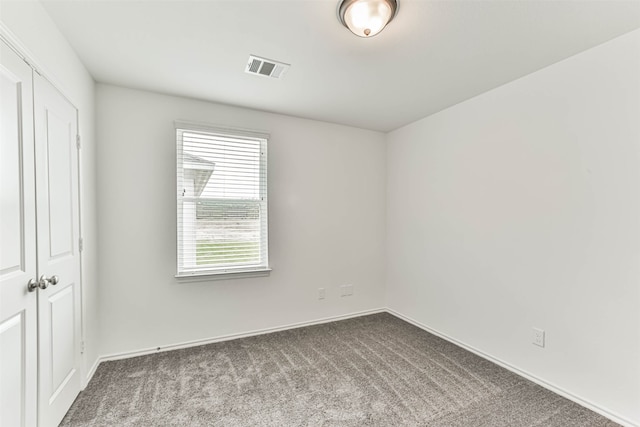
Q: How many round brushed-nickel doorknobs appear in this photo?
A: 2